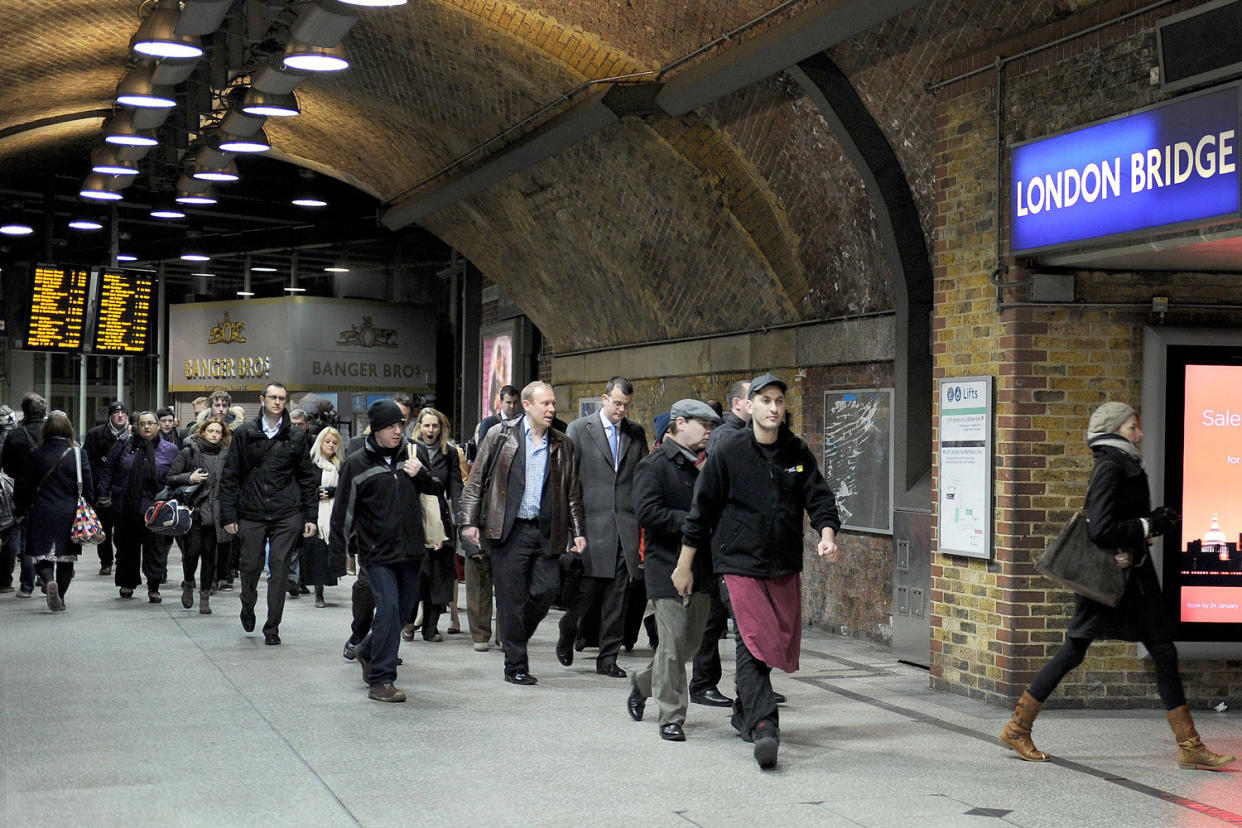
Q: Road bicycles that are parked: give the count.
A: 0